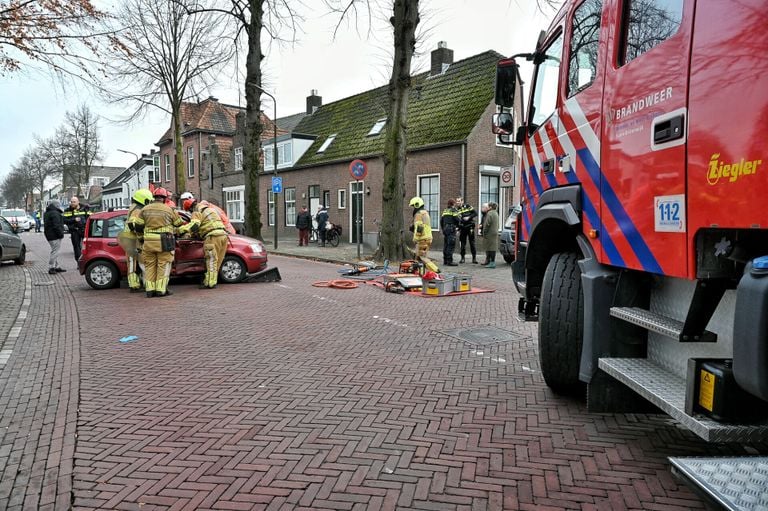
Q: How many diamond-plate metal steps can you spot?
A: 3